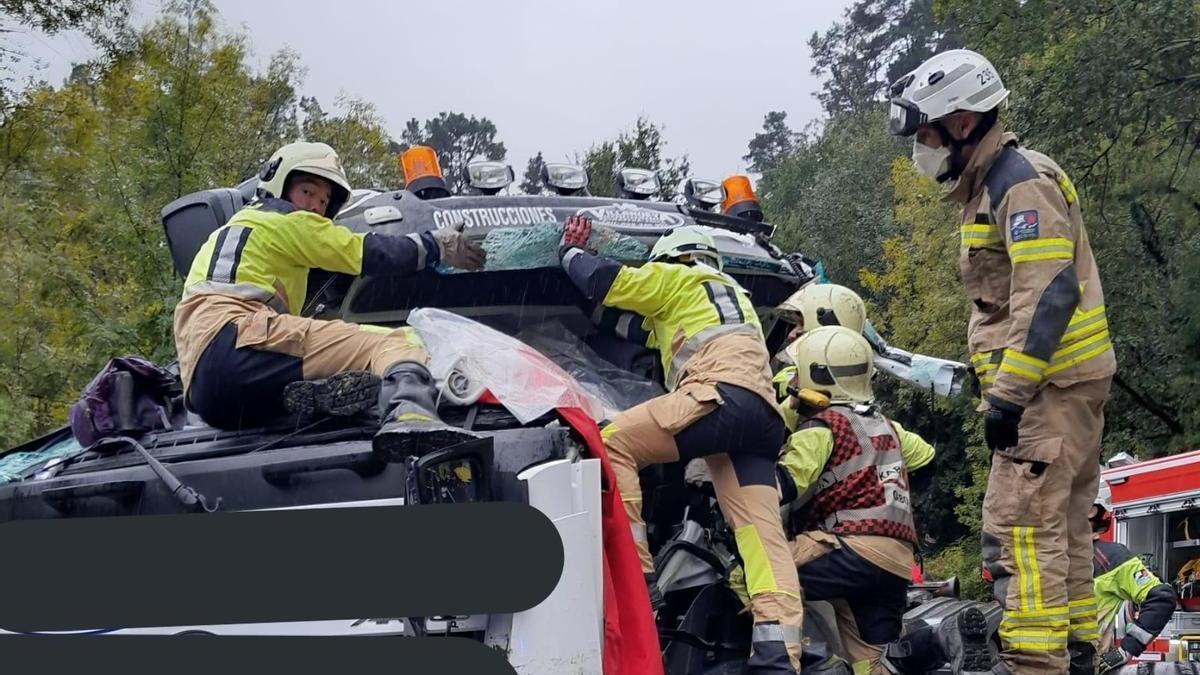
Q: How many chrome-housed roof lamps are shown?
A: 4